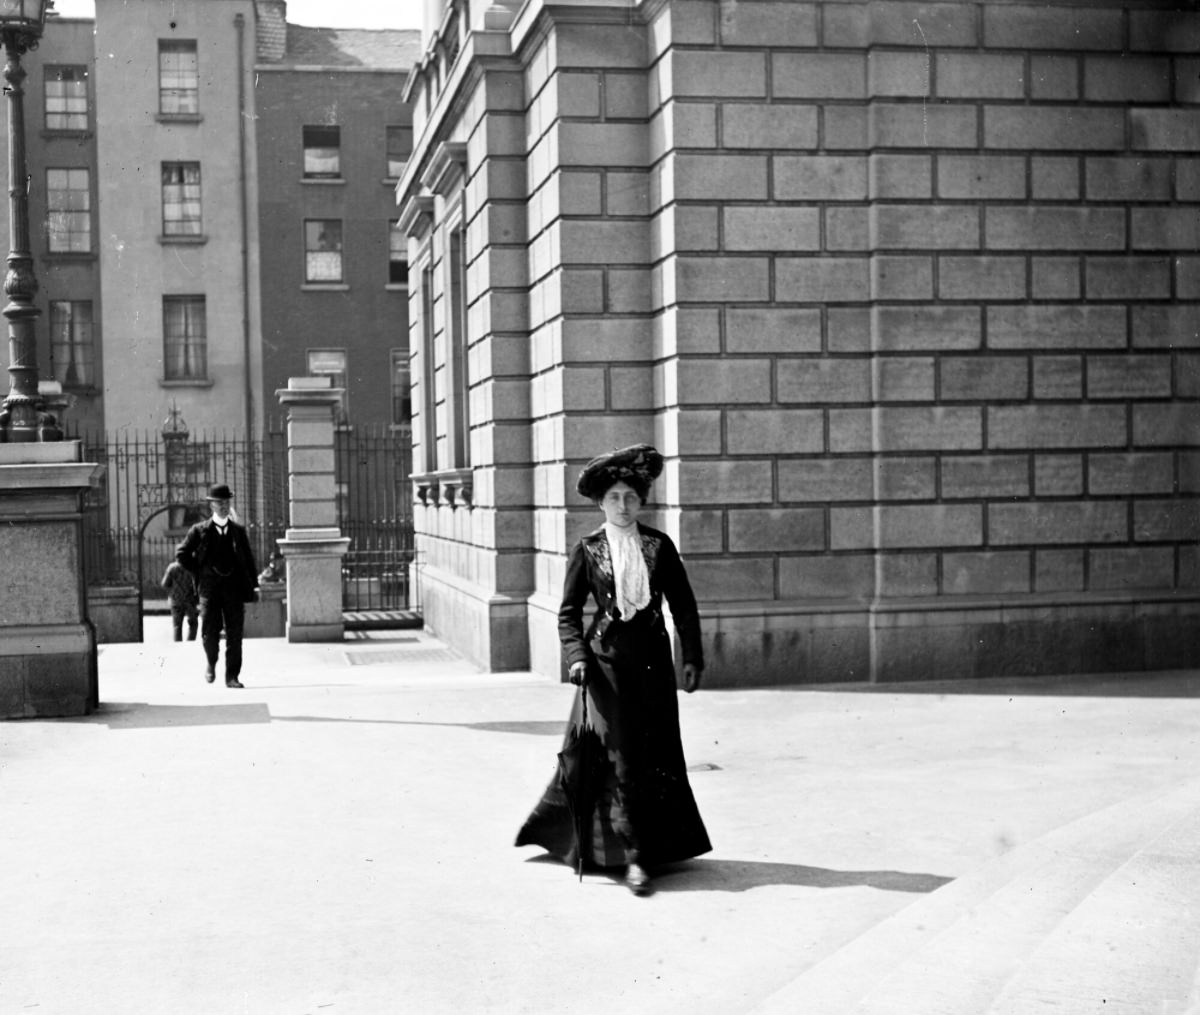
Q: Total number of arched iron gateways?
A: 1